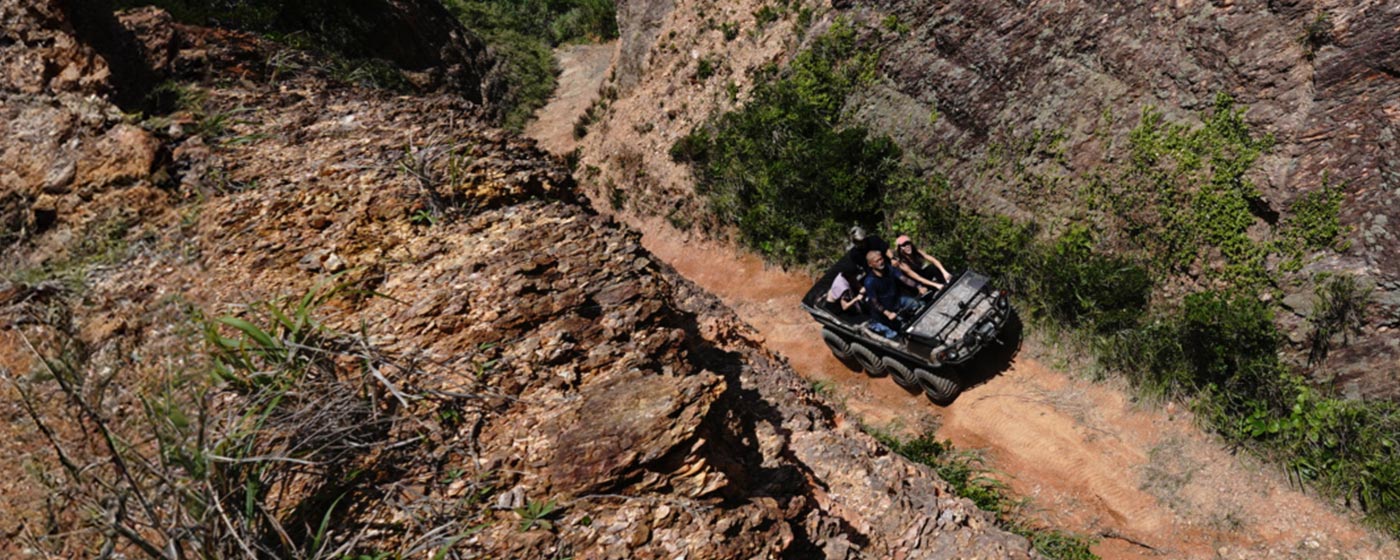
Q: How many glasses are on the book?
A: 0